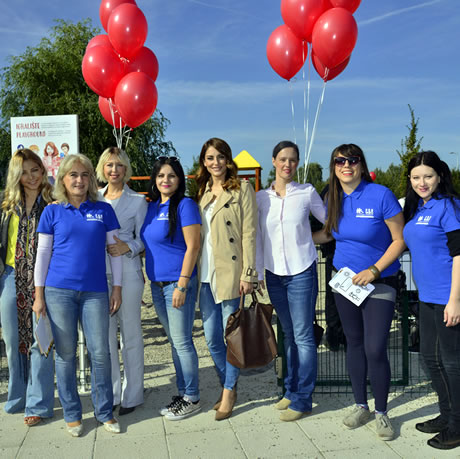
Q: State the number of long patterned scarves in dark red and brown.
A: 1